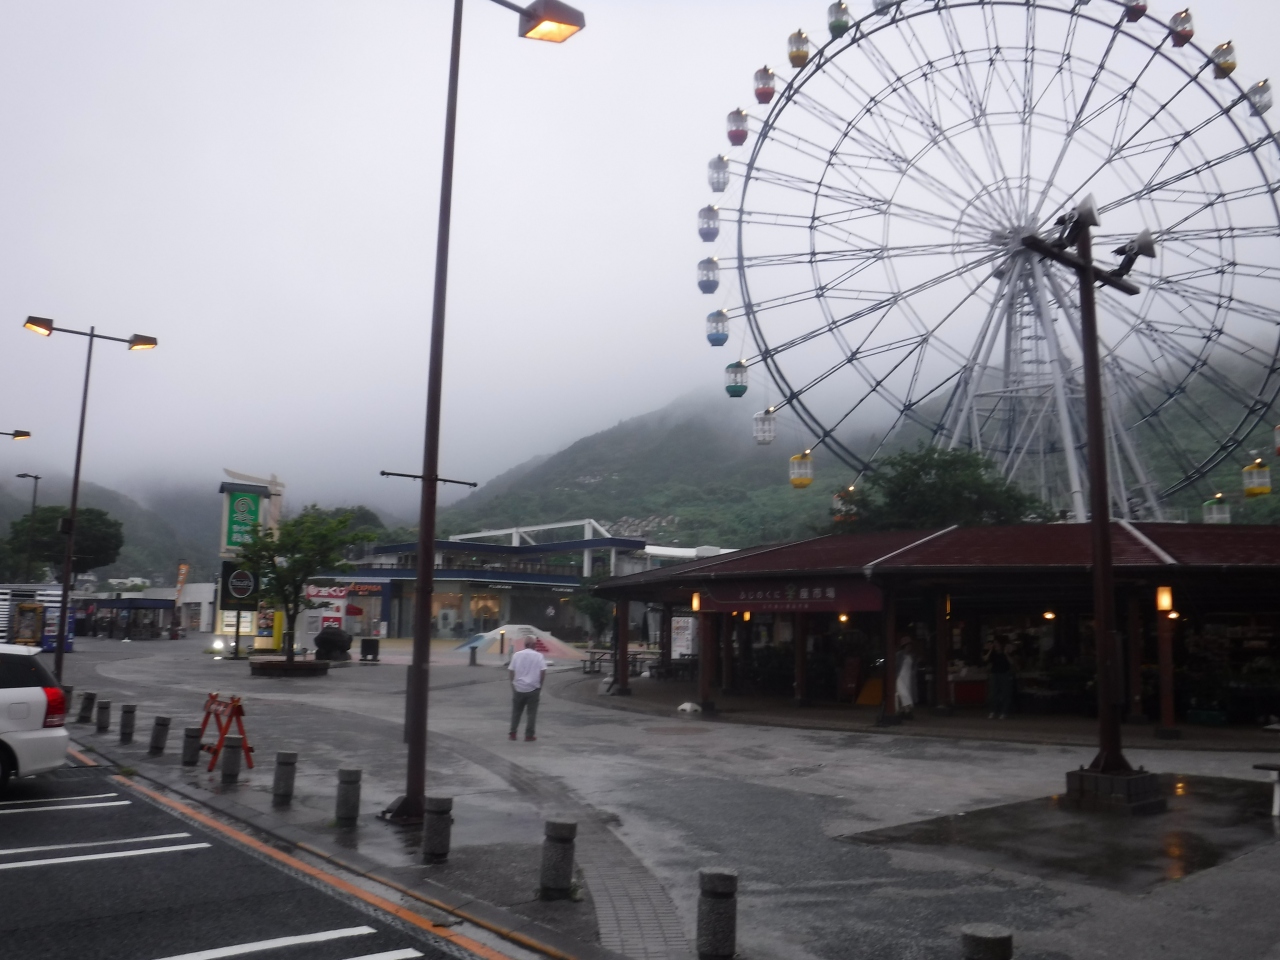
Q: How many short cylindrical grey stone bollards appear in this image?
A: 13